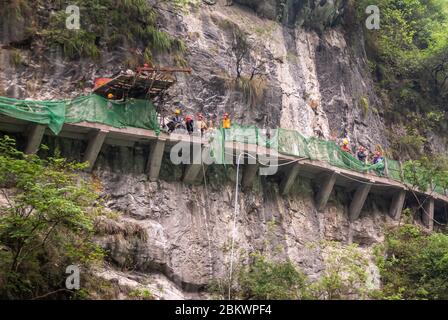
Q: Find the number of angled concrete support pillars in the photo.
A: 10